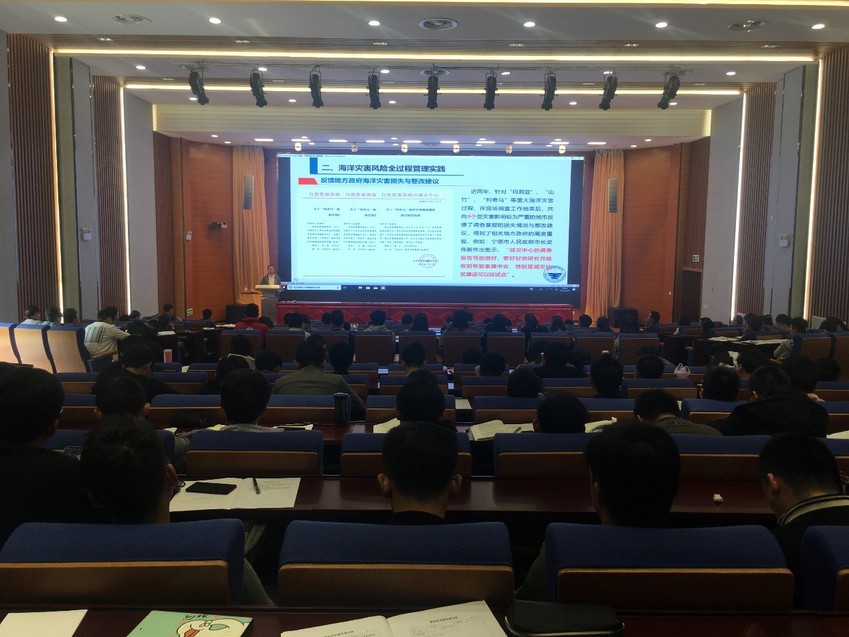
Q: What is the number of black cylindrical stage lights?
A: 9